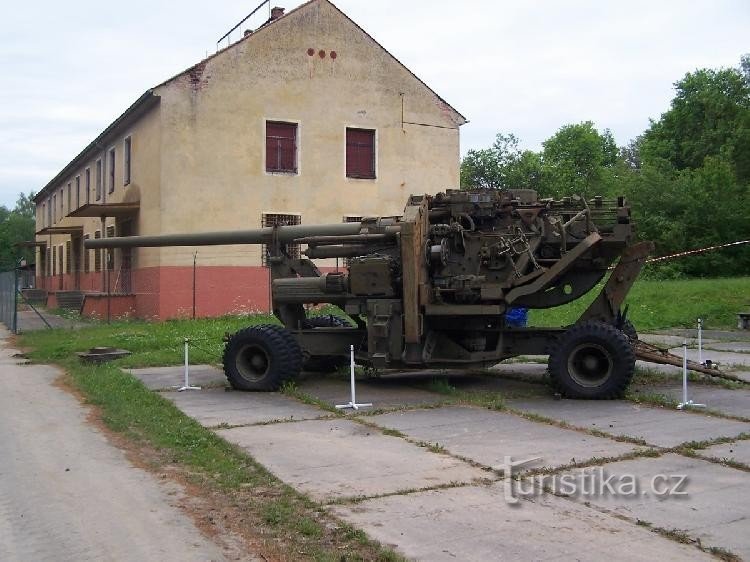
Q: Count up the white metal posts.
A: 4